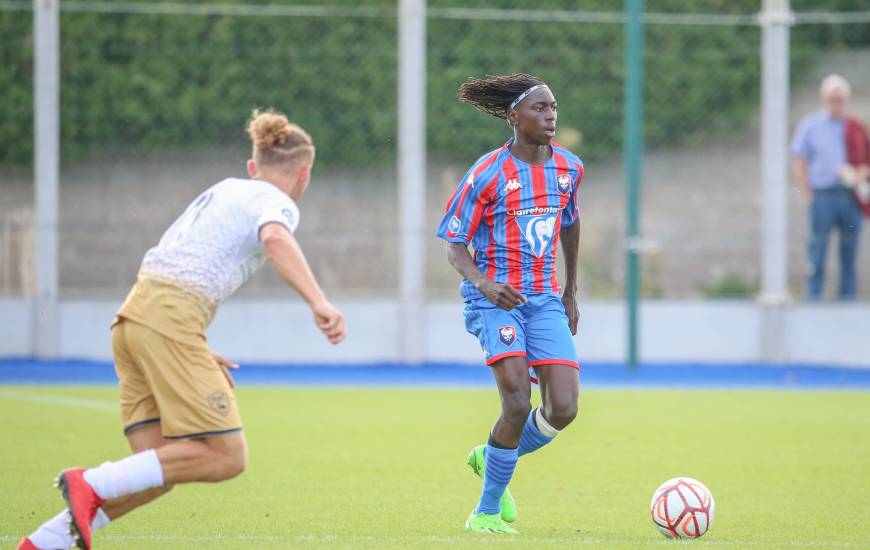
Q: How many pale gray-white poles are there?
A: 3